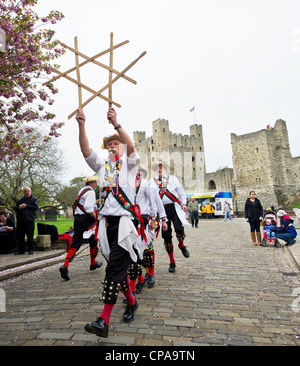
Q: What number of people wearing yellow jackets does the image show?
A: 3